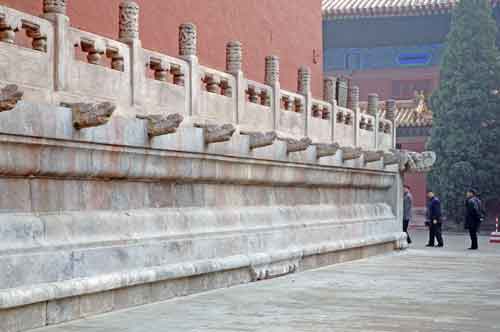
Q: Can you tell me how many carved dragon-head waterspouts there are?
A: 11